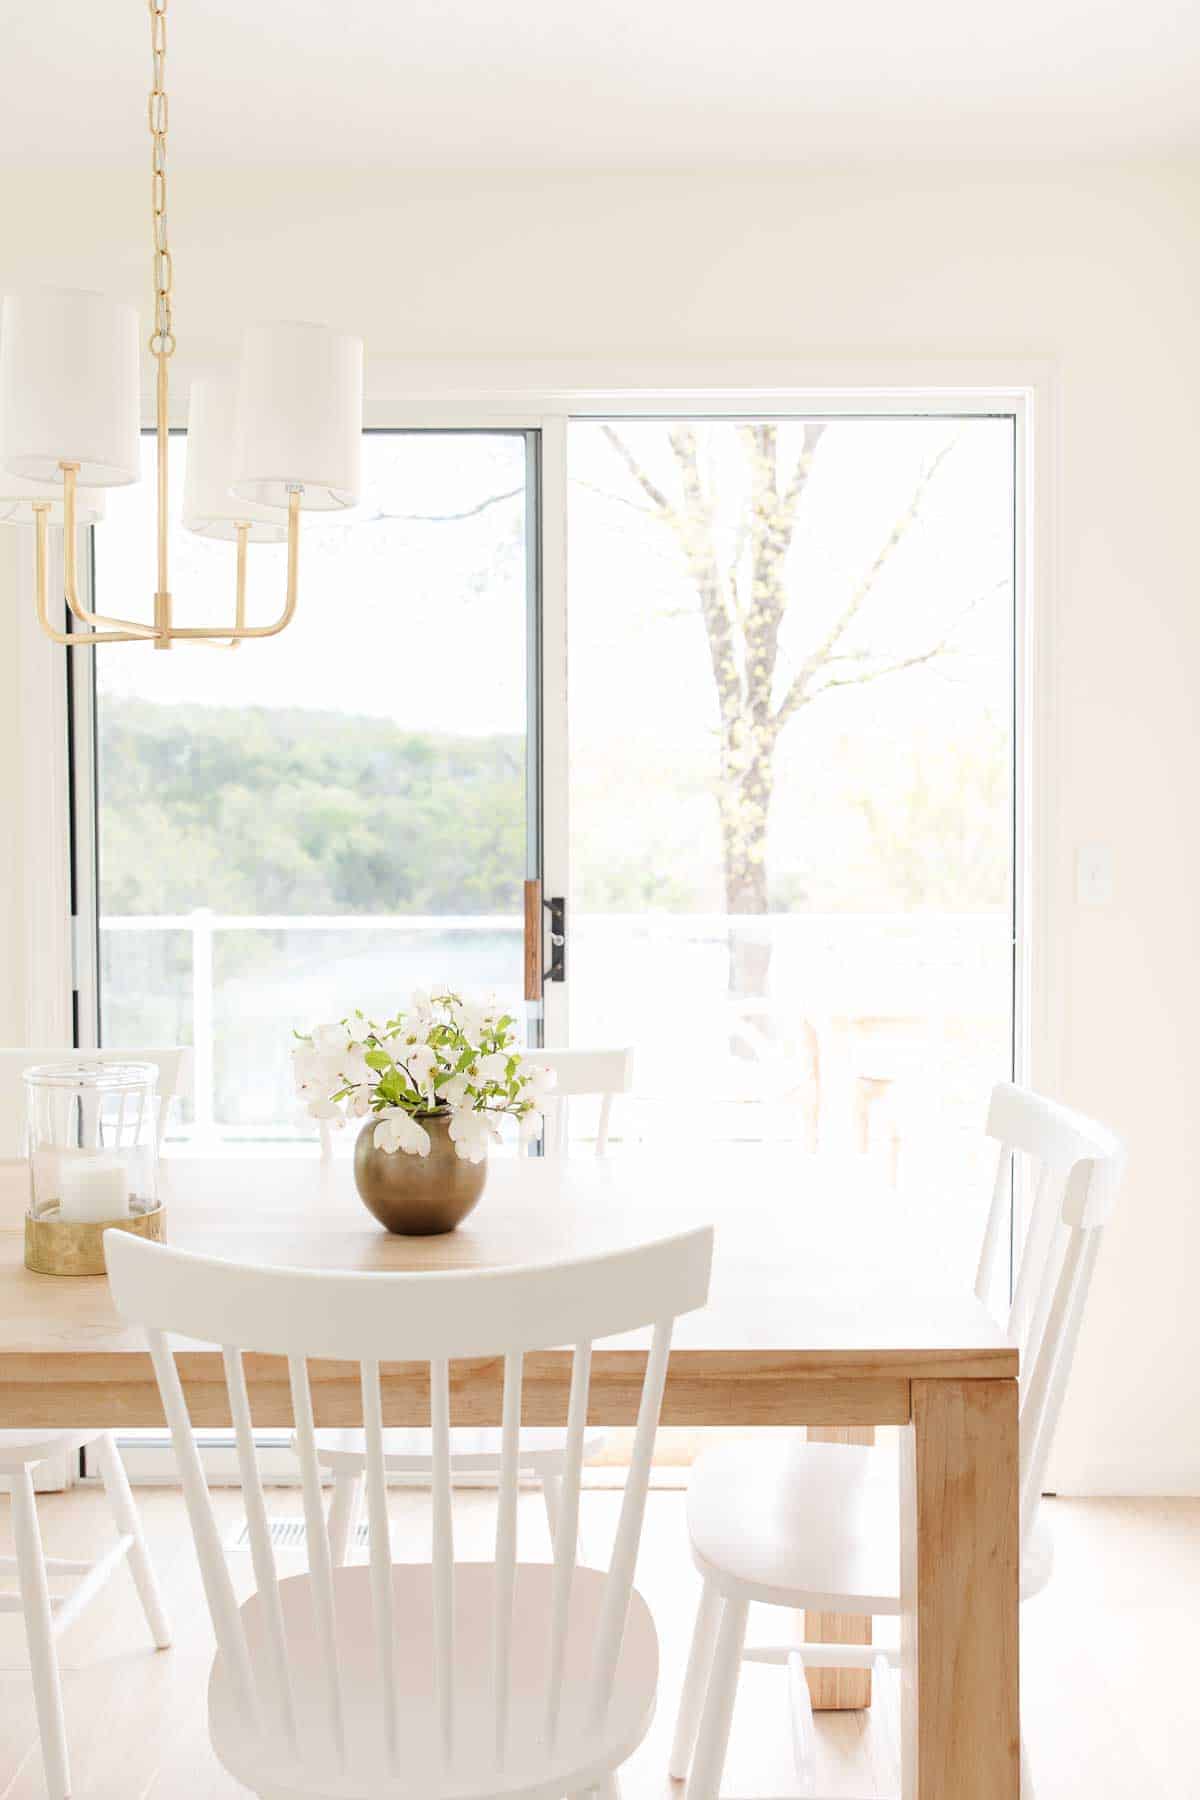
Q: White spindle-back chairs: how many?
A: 4